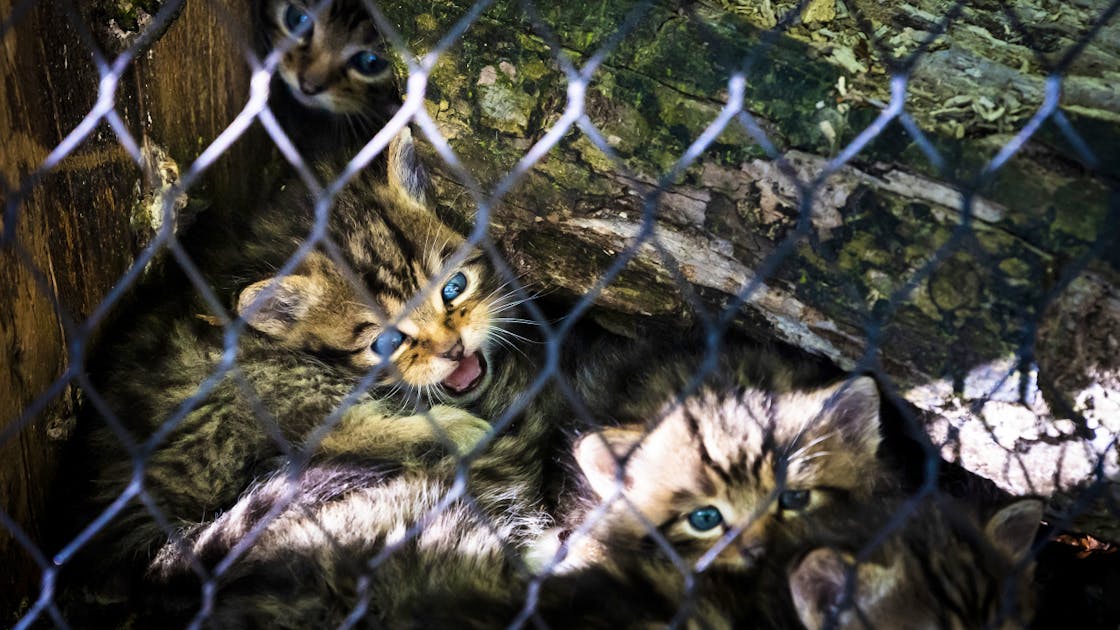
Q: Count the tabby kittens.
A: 4